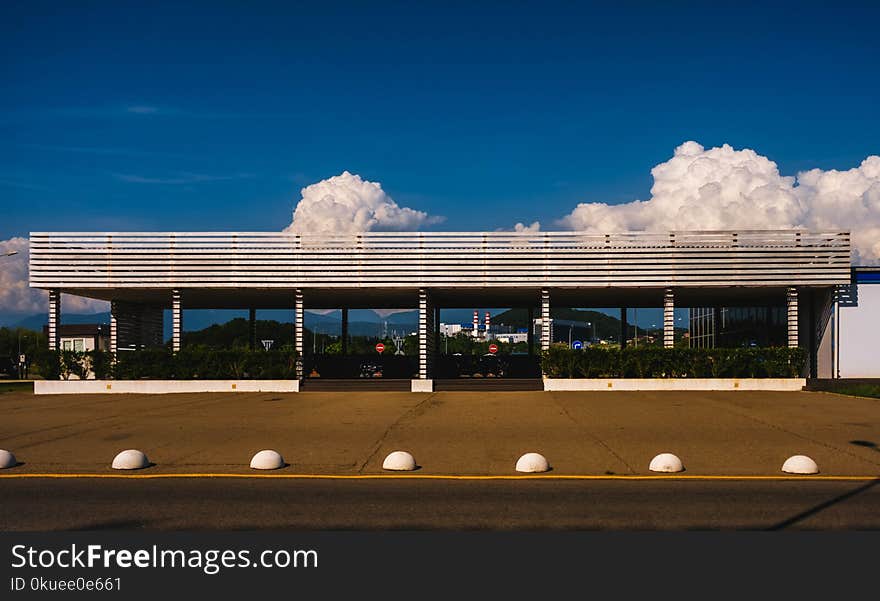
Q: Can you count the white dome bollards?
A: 7